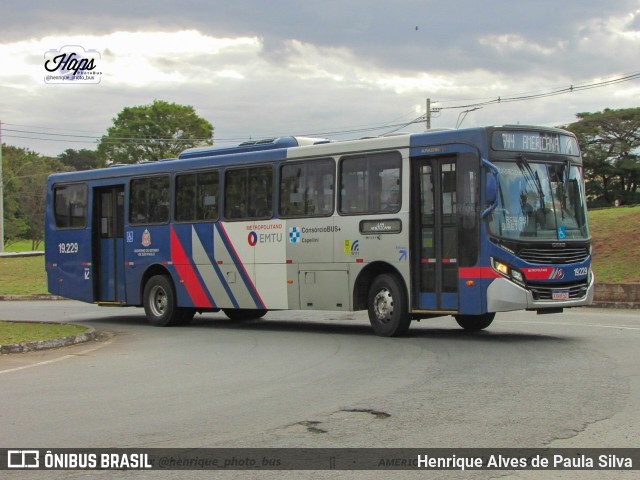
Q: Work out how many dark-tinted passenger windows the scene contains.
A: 6